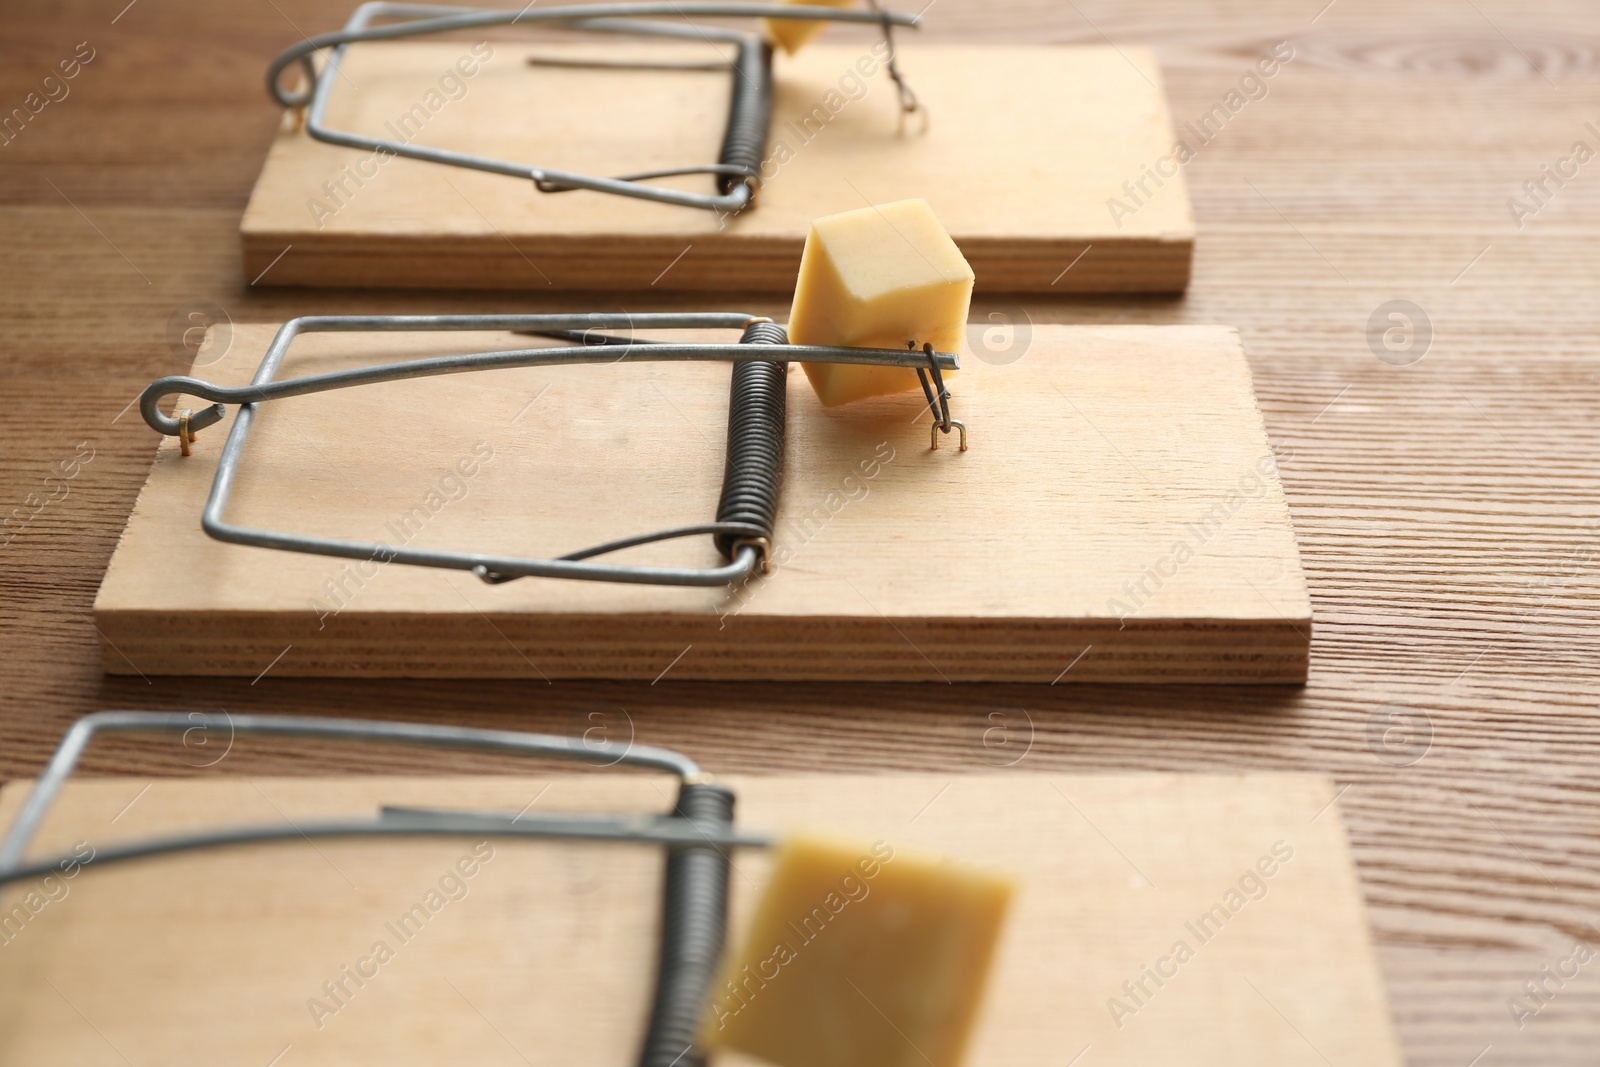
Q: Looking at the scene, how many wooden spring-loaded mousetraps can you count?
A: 3